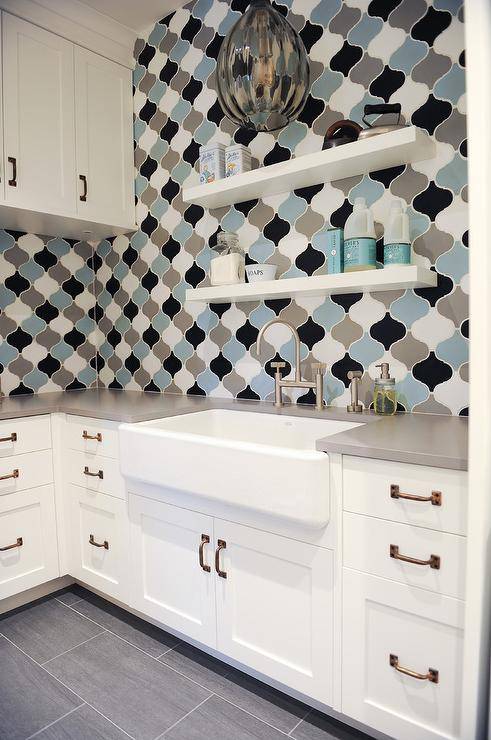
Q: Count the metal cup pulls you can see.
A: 13